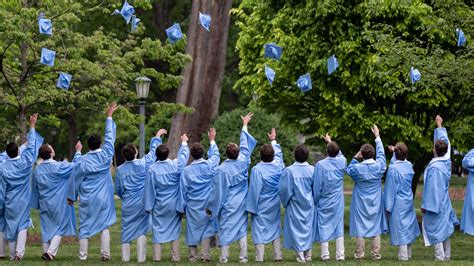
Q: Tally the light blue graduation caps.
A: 13